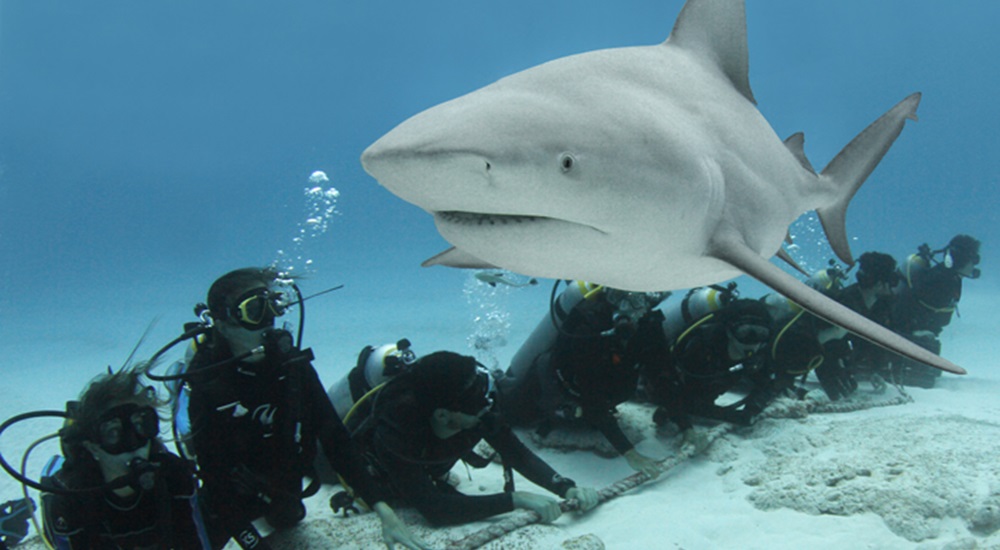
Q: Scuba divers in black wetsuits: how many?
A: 8